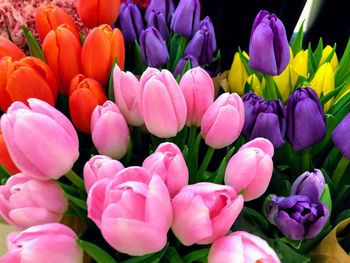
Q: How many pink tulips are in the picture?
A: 14